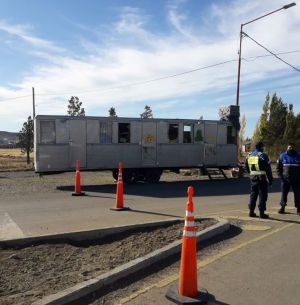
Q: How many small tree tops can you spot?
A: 3